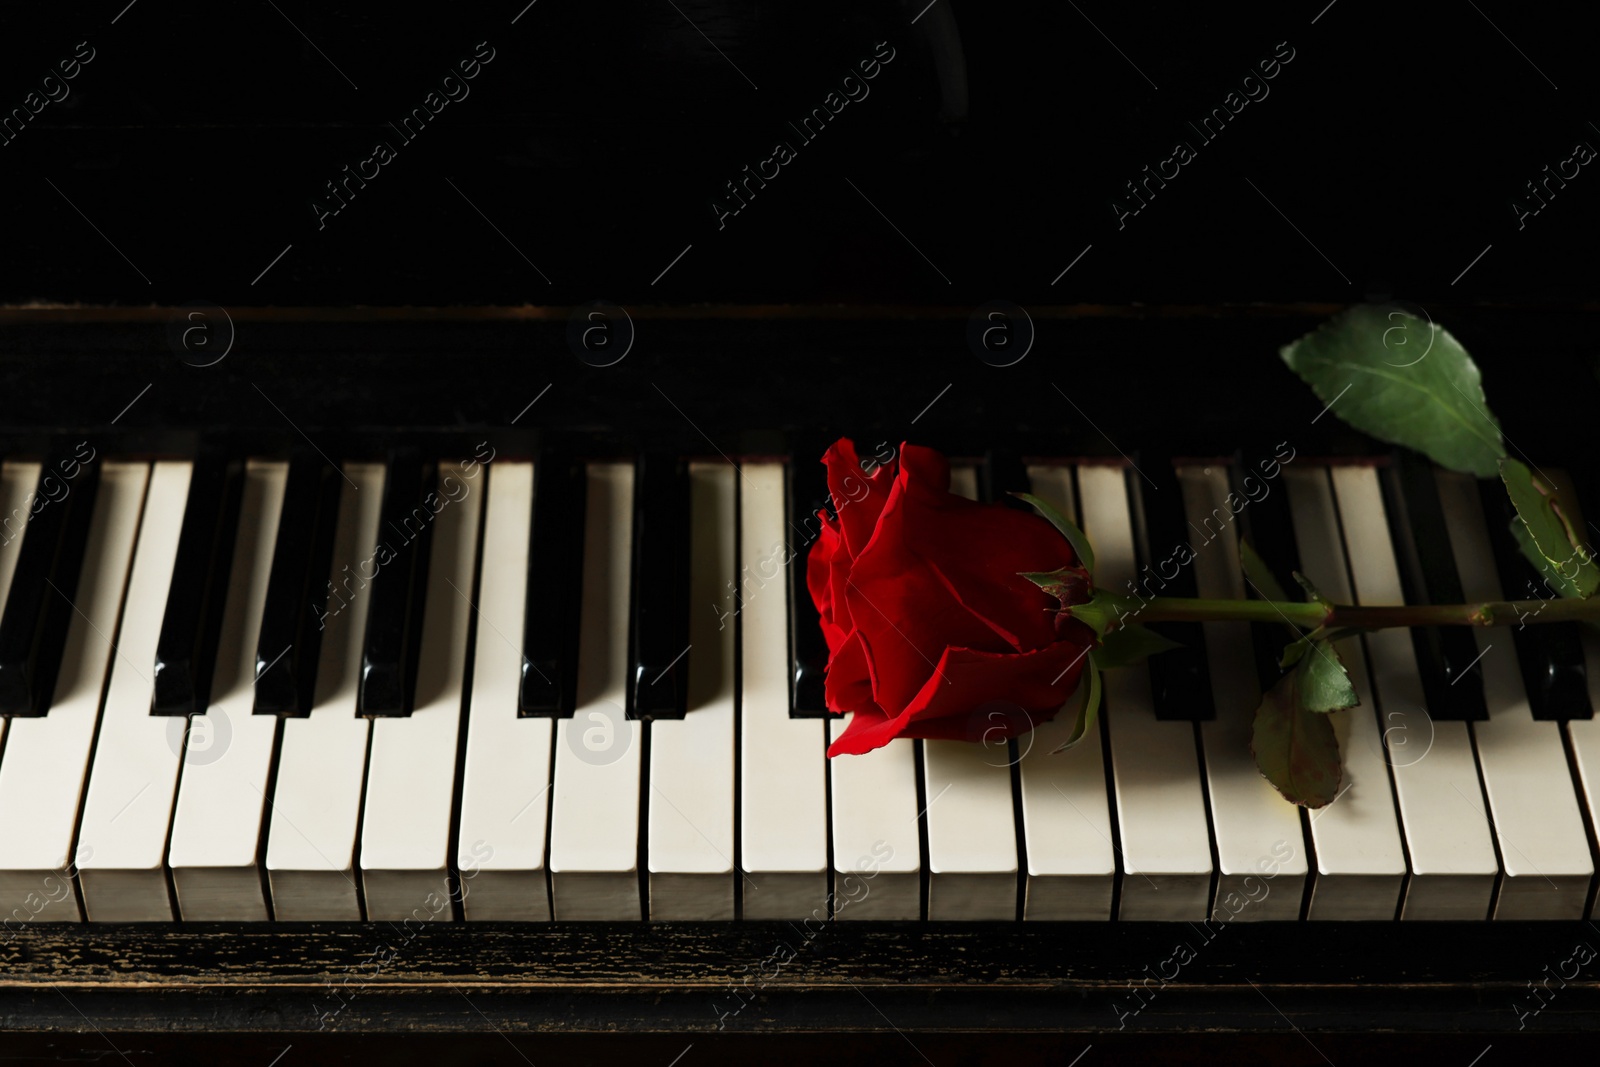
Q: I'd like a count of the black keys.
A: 12